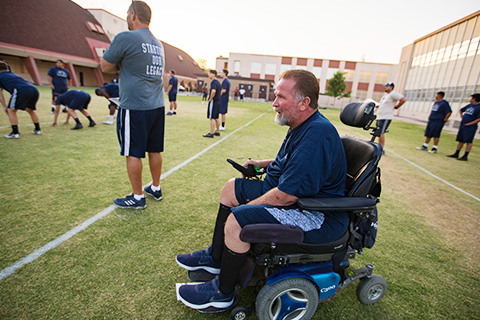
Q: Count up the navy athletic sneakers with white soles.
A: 4